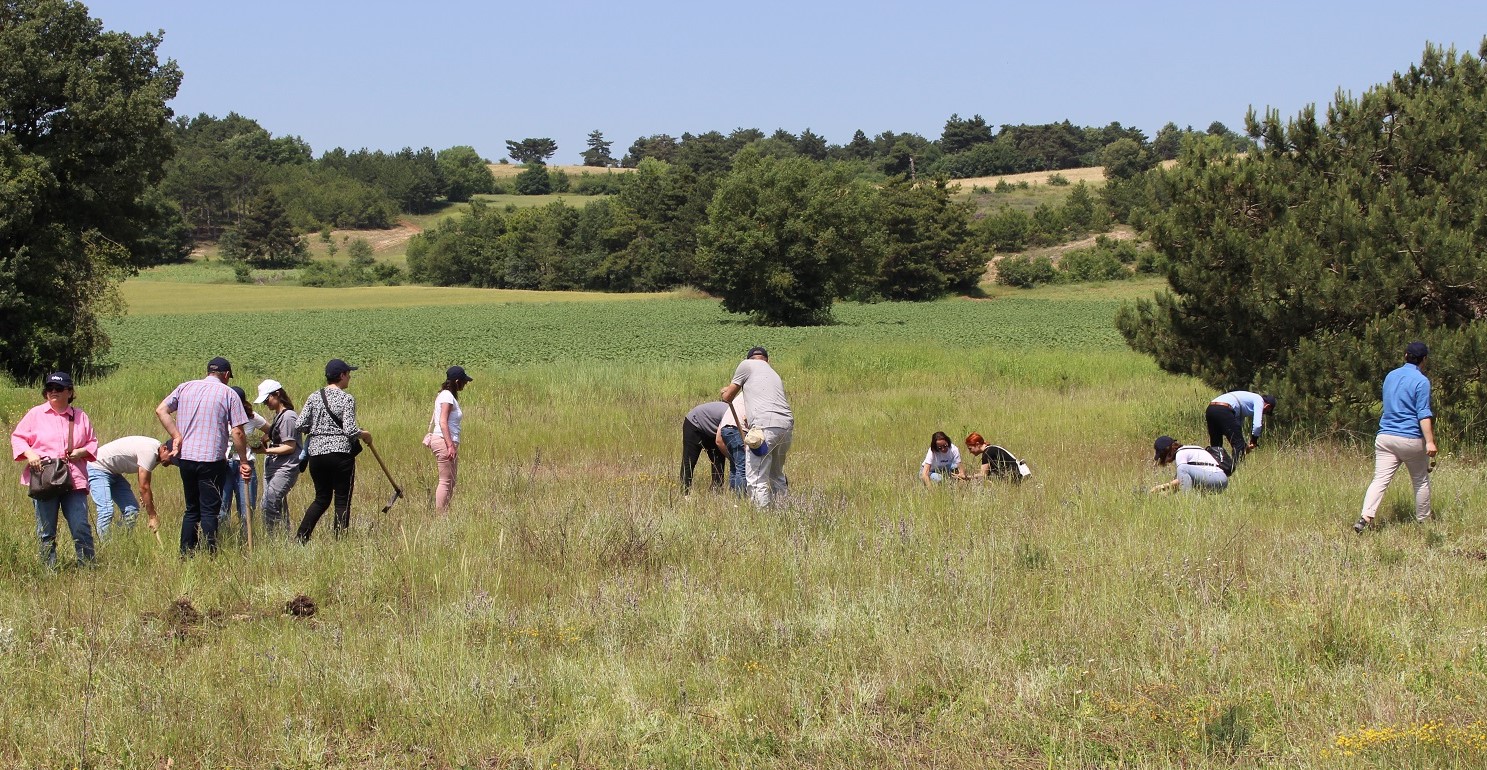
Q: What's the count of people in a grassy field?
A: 15